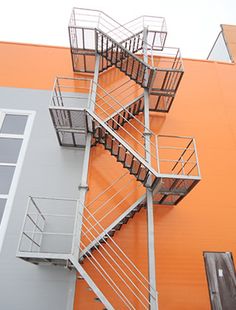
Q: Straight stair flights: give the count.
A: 6